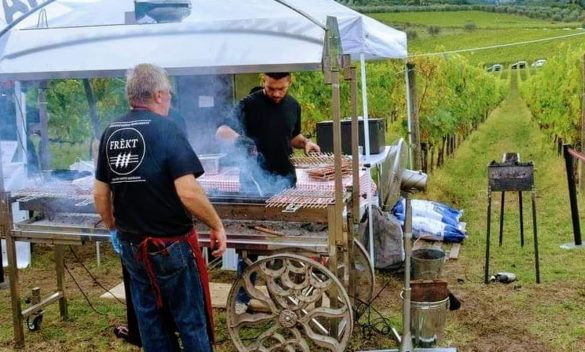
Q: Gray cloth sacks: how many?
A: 1